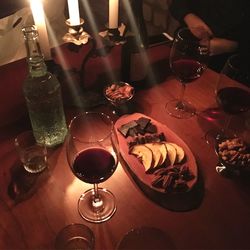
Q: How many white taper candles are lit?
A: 3